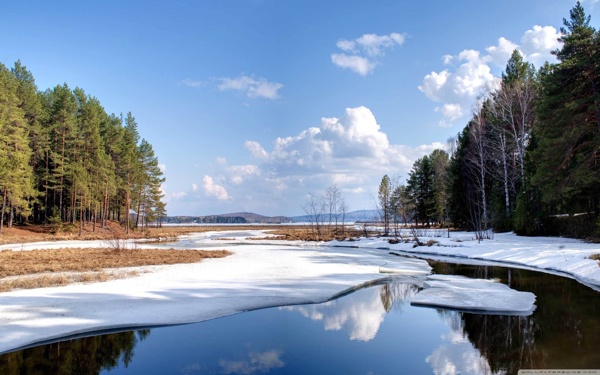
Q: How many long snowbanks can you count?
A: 2